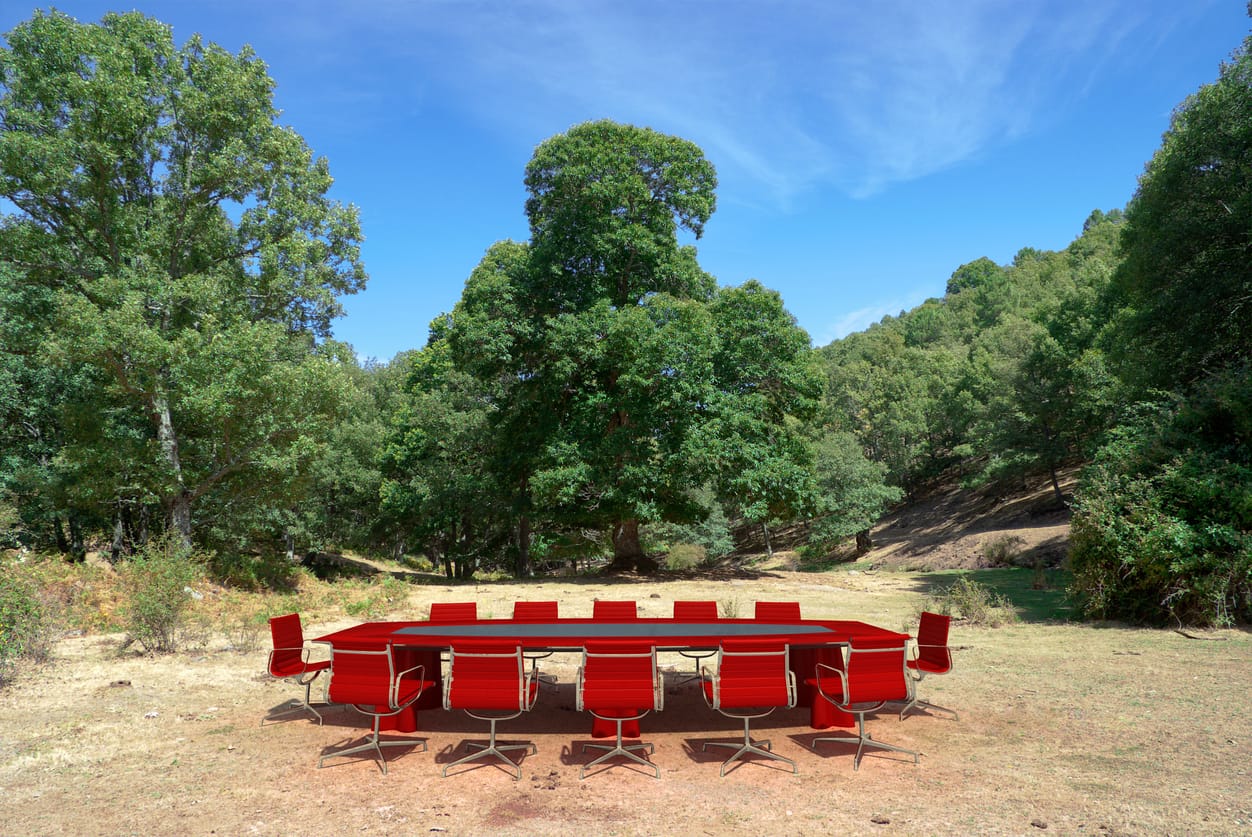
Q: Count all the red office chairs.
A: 12